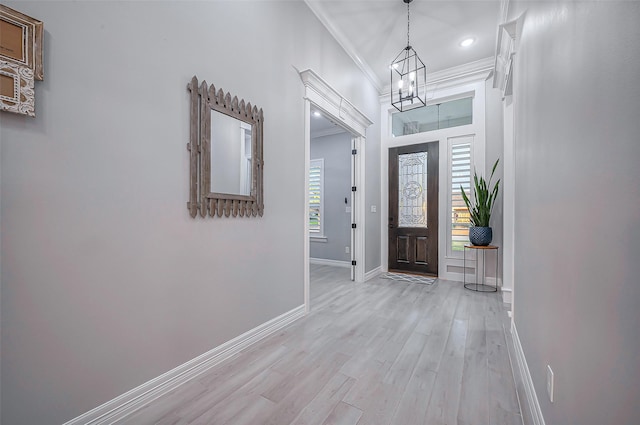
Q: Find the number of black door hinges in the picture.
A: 4